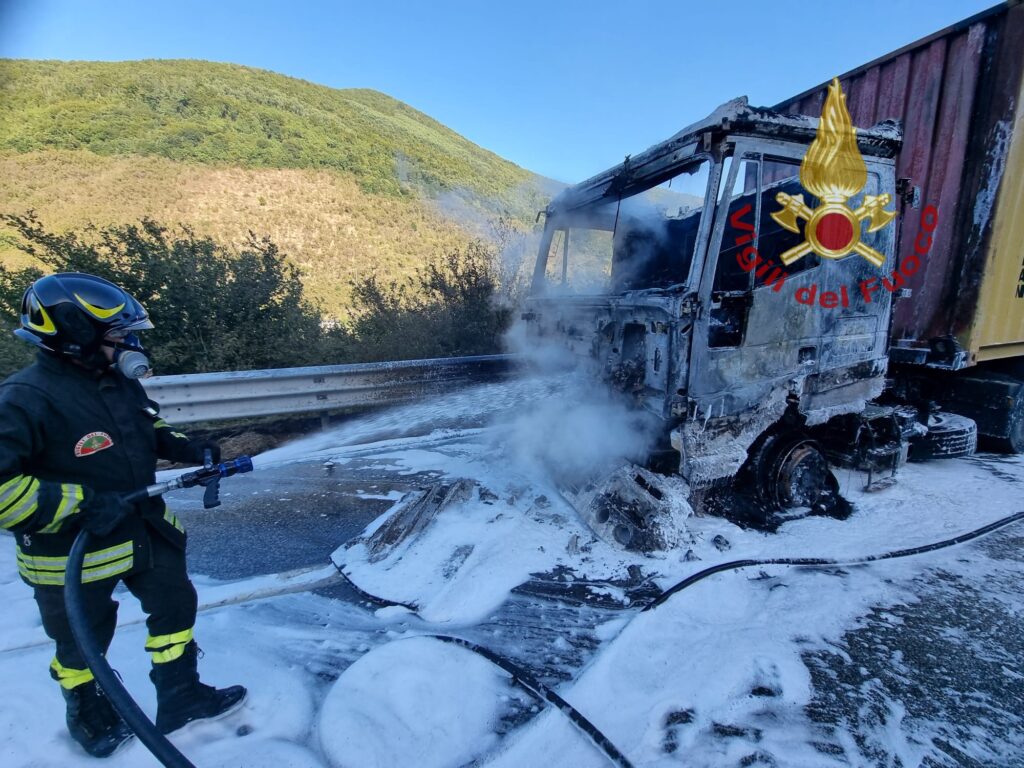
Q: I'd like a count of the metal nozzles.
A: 1